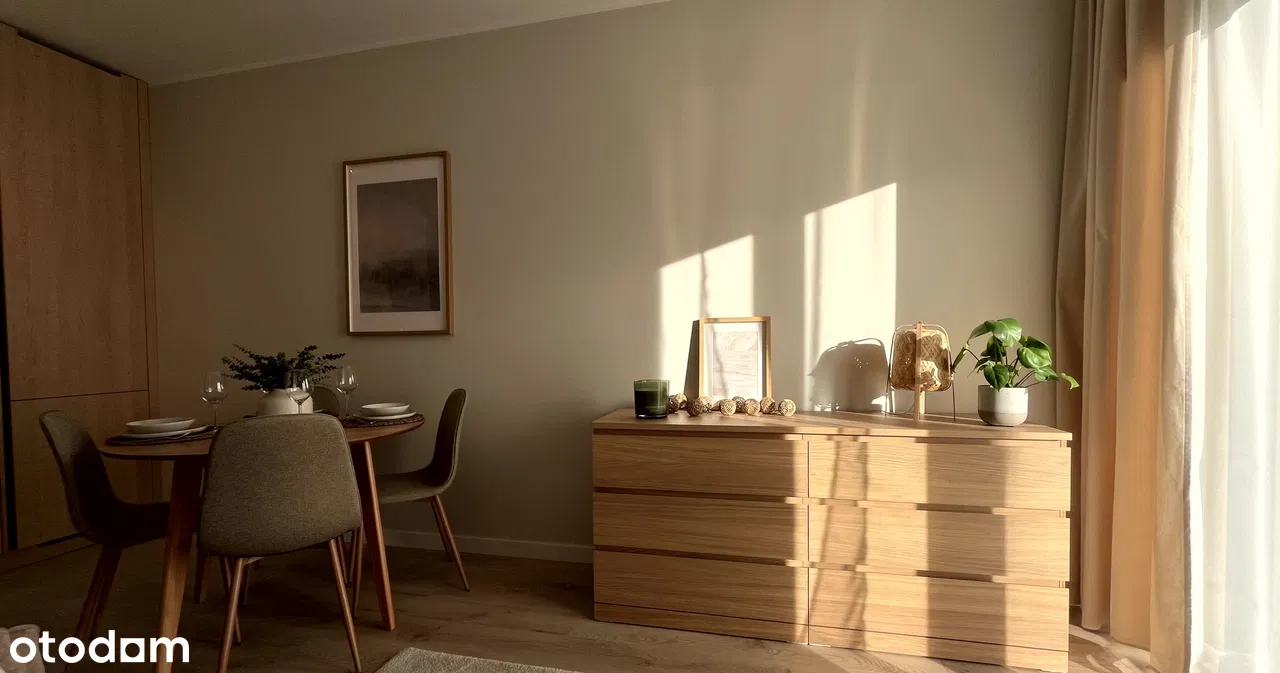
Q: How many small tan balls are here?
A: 9